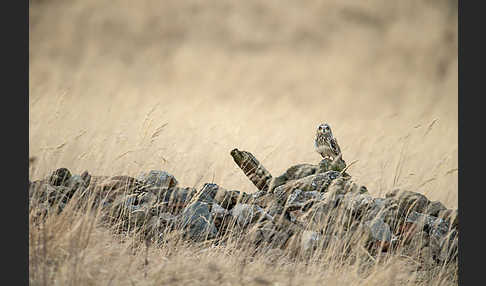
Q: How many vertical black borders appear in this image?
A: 2